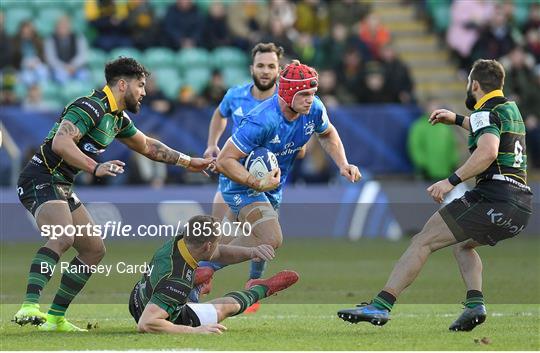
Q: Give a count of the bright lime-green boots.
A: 2